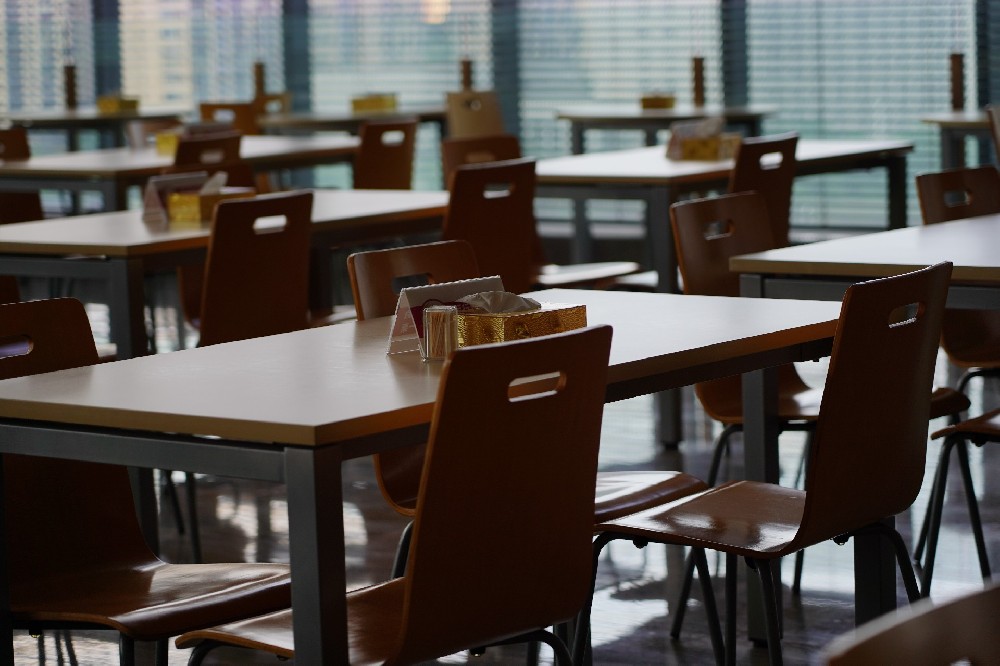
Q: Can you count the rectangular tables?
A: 9